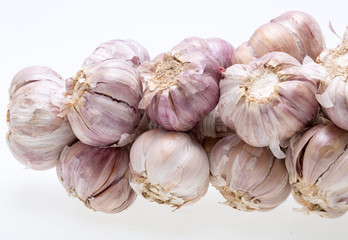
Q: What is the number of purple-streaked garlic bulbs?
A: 12